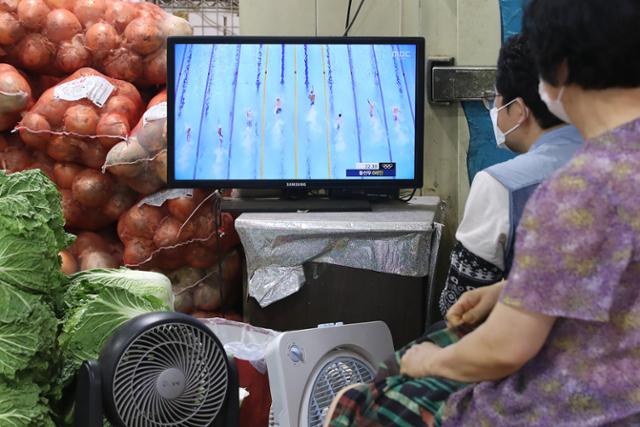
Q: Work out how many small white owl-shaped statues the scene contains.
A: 0